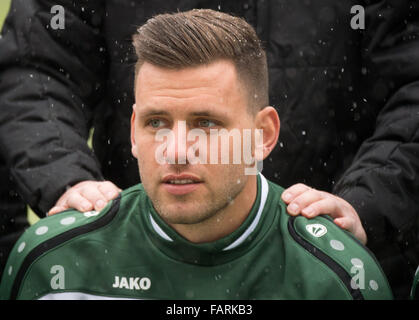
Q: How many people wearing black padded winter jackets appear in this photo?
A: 1